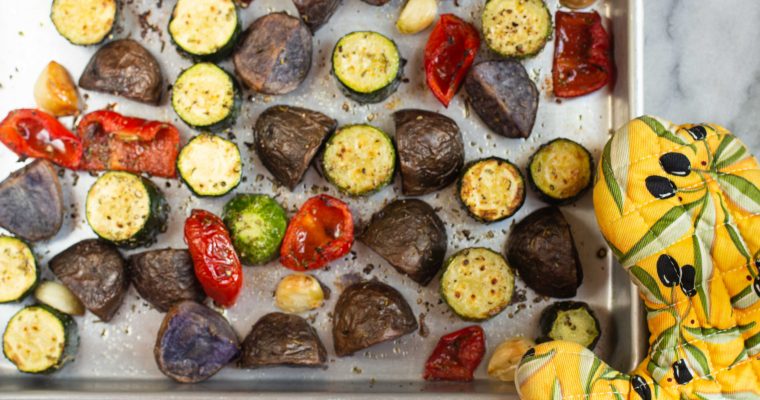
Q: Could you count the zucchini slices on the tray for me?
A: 15